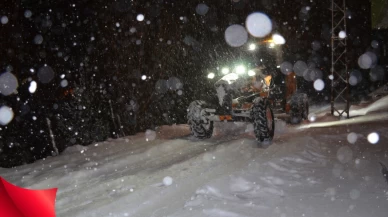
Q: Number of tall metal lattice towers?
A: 1